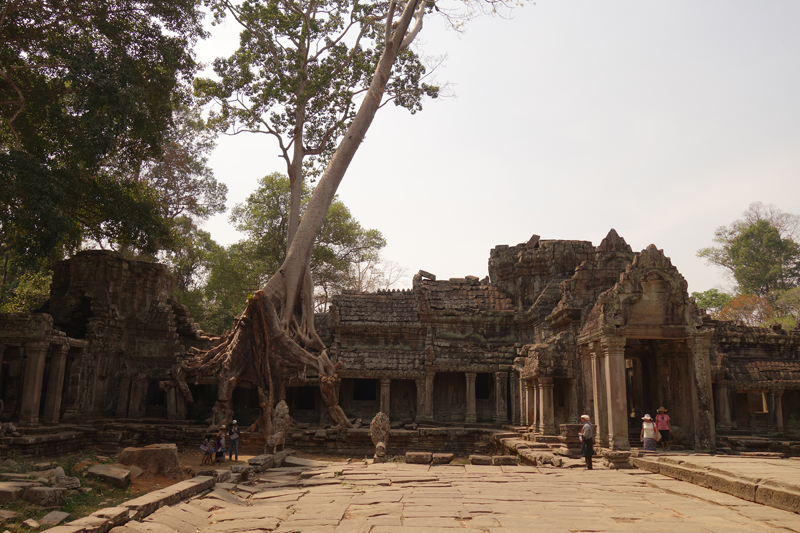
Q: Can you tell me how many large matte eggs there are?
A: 0